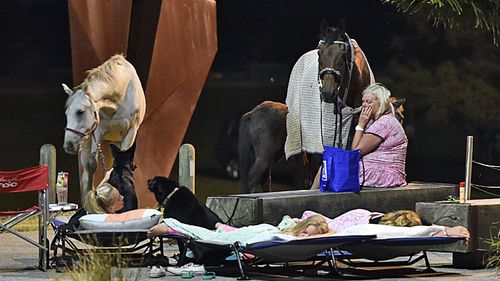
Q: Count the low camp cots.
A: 3